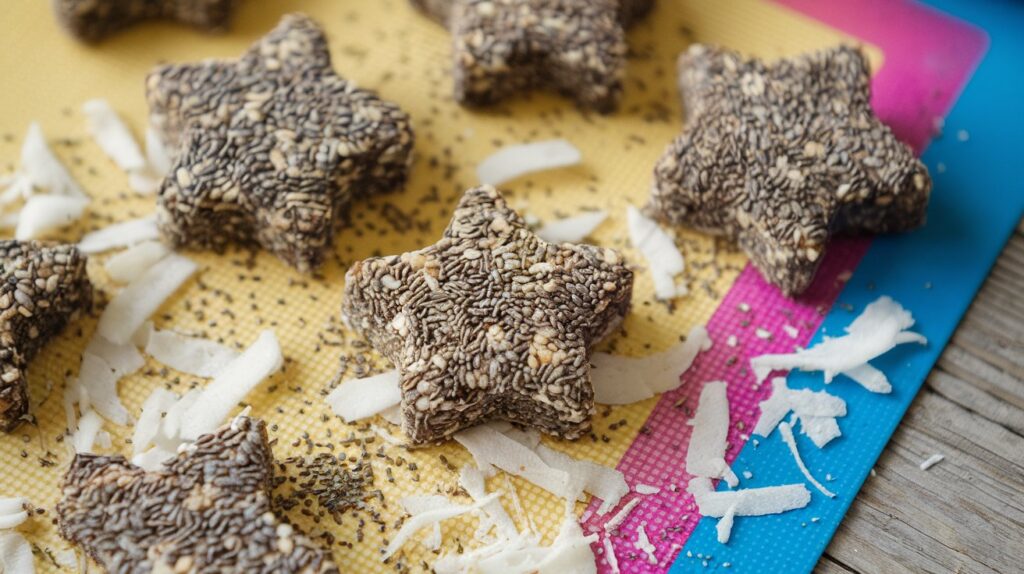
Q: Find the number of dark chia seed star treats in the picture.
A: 7